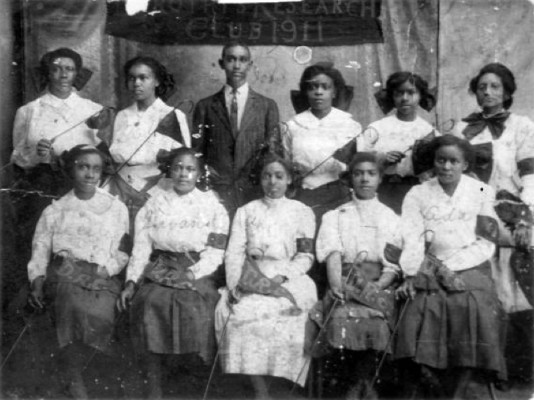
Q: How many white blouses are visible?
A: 10